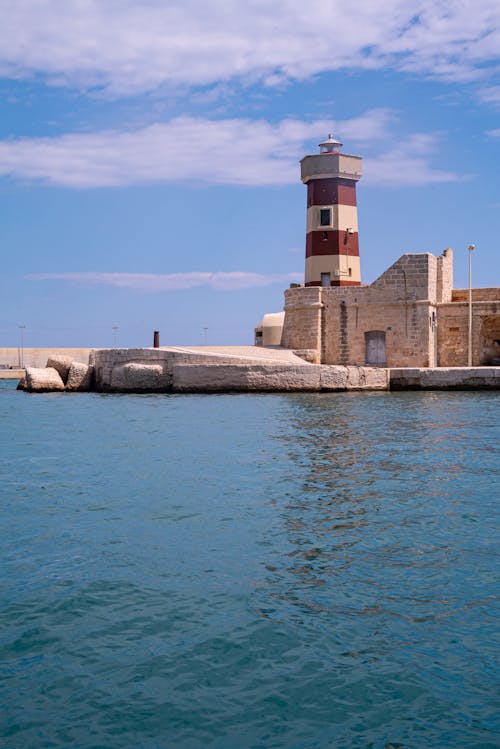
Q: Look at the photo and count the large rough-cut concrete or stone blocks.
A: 3